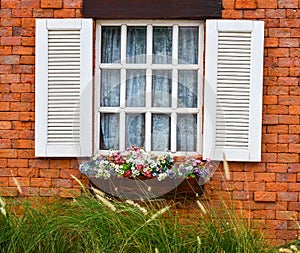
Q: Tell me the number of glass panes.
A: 12